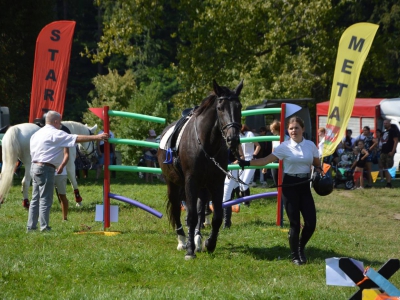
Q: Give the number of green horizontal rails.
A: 6